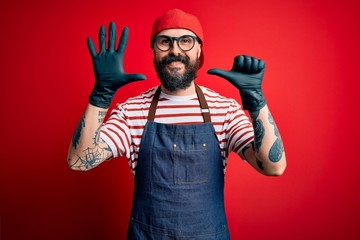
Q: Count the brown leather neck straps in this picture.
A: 2